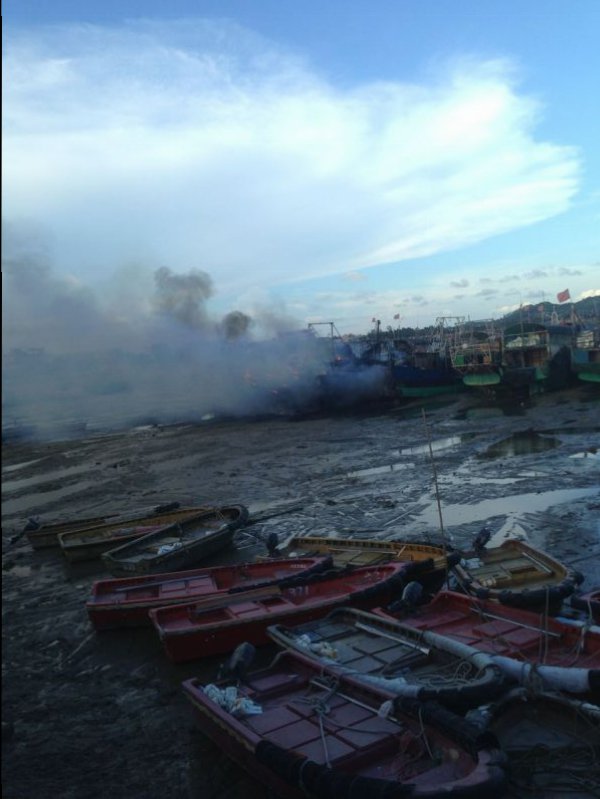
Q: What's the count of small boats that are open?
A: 12